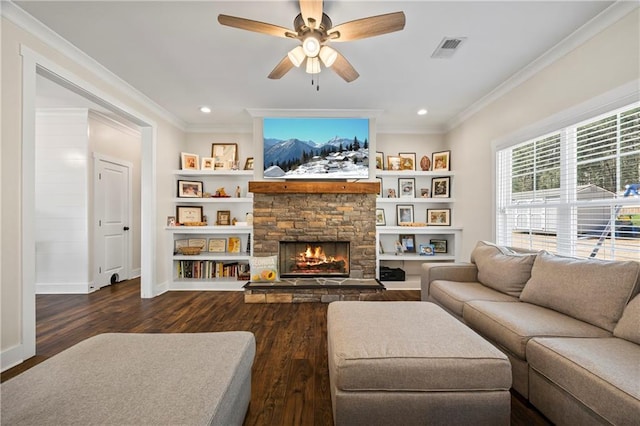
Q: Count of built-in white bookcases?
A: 2